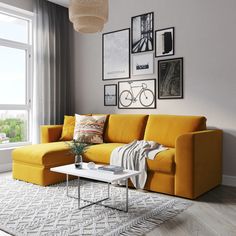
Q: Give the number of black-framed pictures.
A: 6